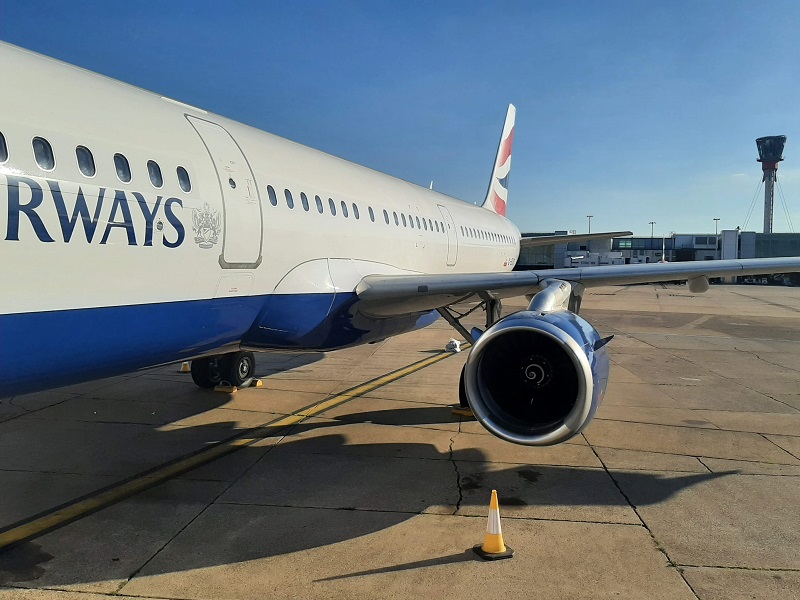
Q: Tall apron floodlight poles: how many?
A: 3